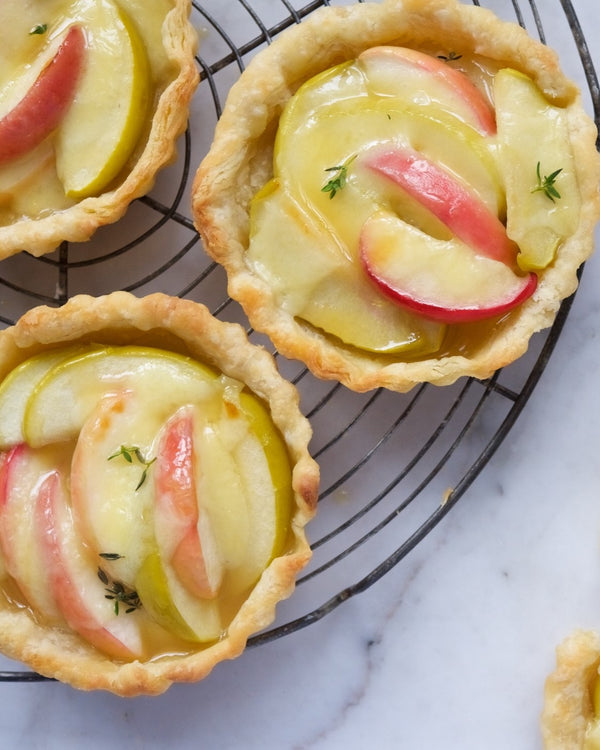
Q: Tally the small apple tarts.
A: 4